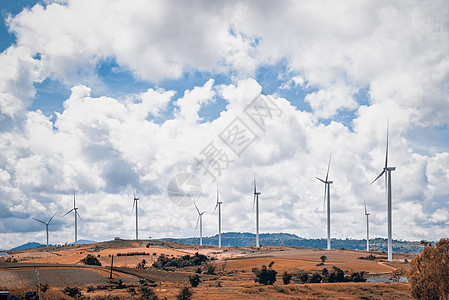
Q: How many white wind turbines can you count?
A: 9